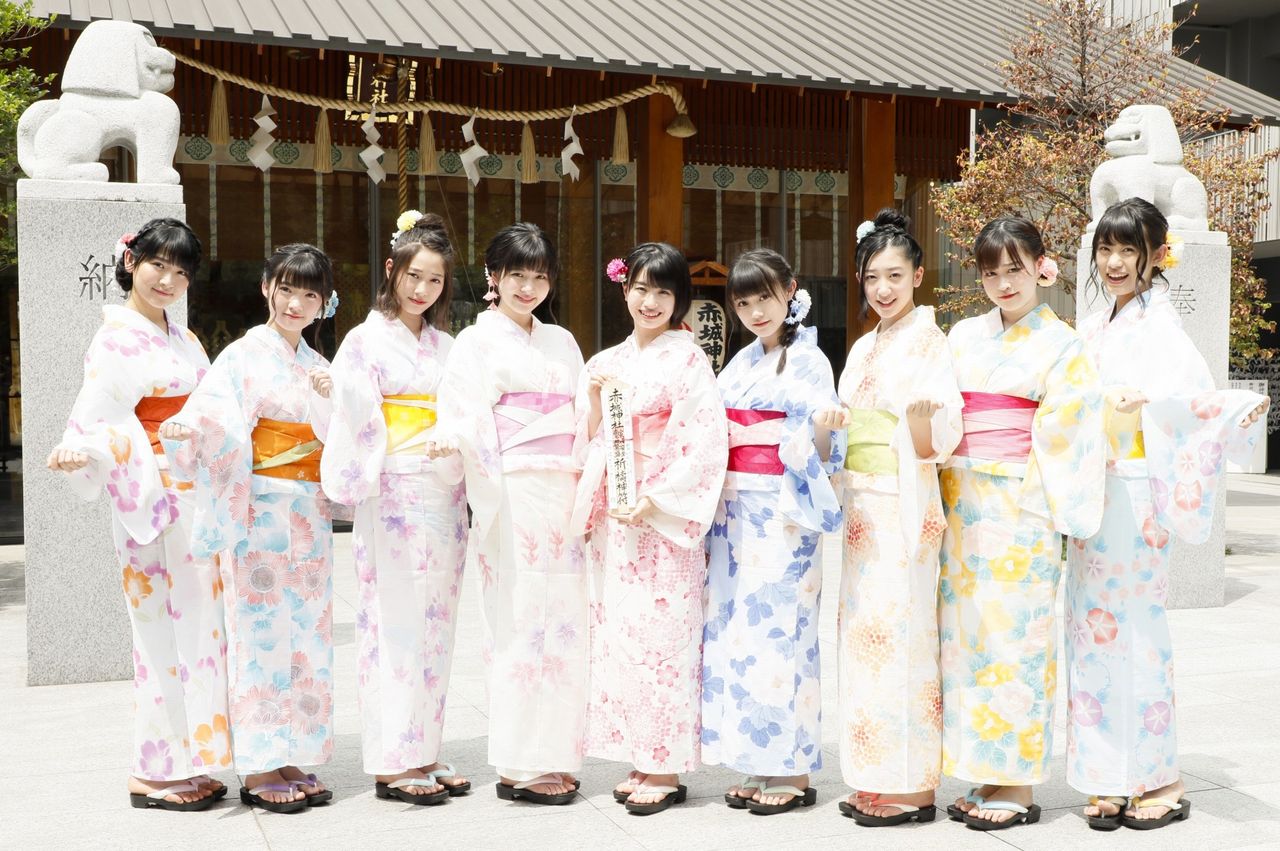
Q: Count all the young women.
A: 9